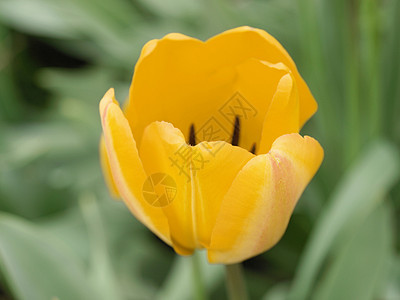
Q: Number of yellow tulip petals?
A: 6